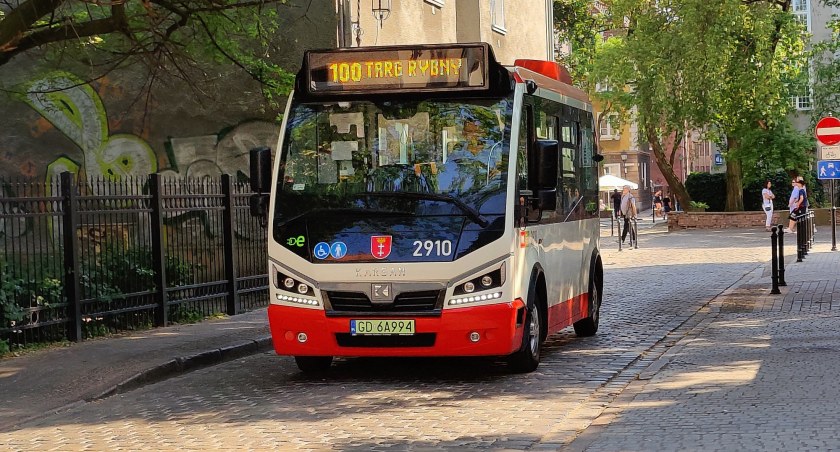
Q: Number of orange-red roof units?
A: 1